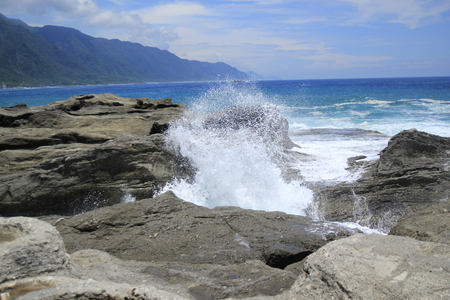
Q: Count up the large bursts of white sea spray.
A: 1